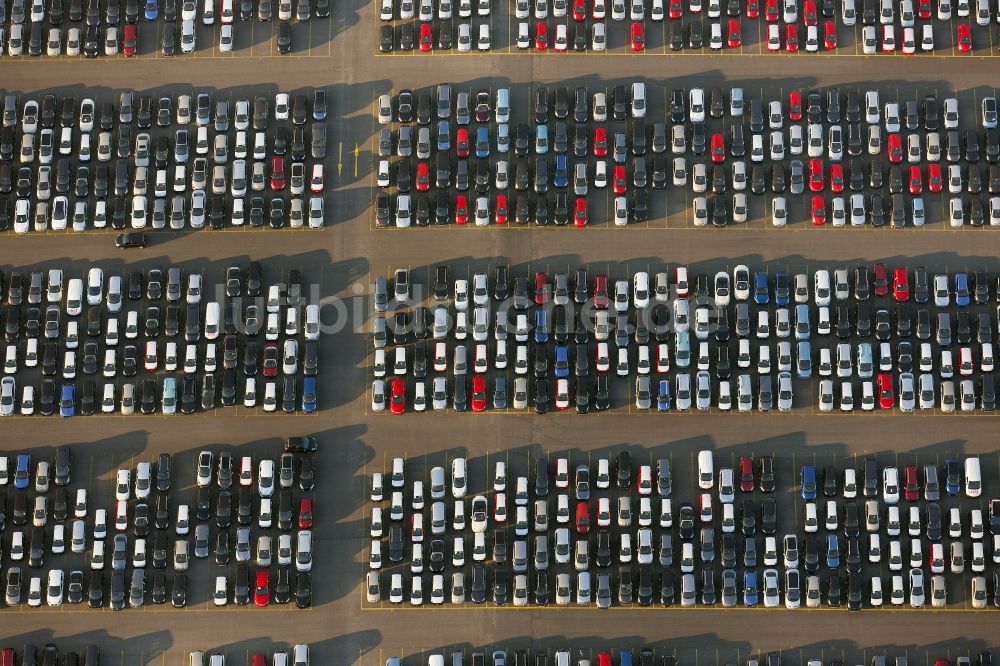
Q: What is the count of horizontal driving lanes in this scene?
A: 4